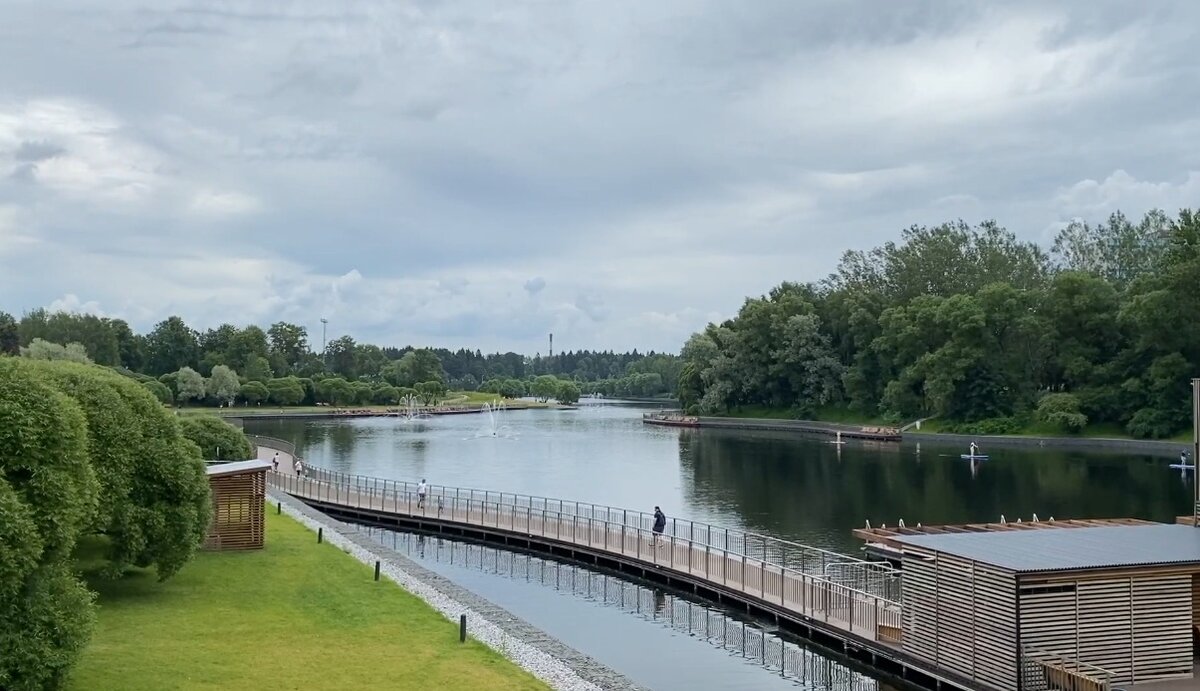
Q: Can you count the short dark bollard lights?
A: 4